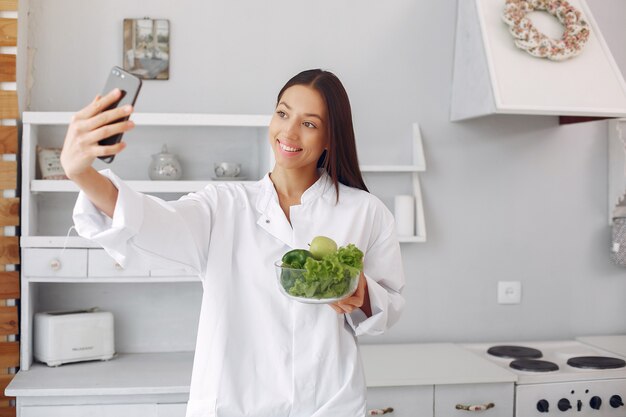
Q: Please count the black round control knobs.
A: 4